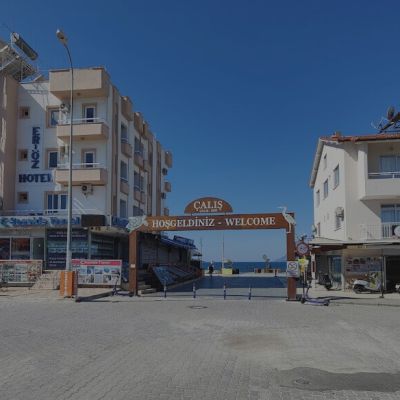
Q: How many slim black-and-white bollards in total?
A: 4